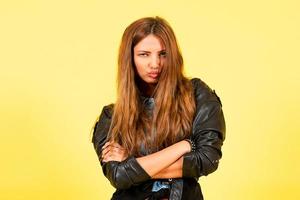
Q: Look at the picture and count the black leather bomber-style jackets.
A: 1